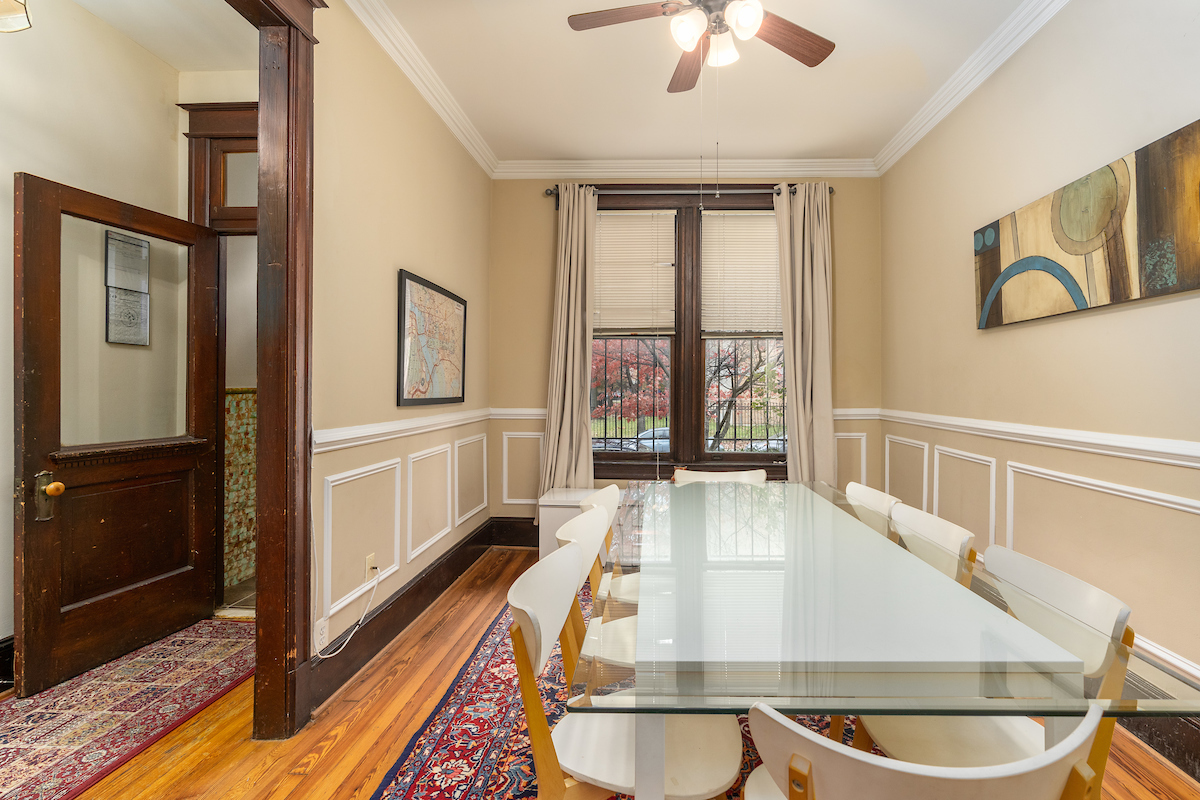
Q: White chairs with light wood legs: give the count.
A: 8